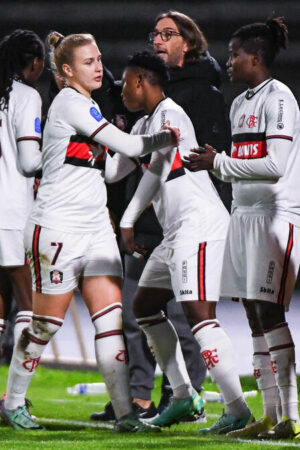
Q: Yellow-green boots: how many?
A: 2